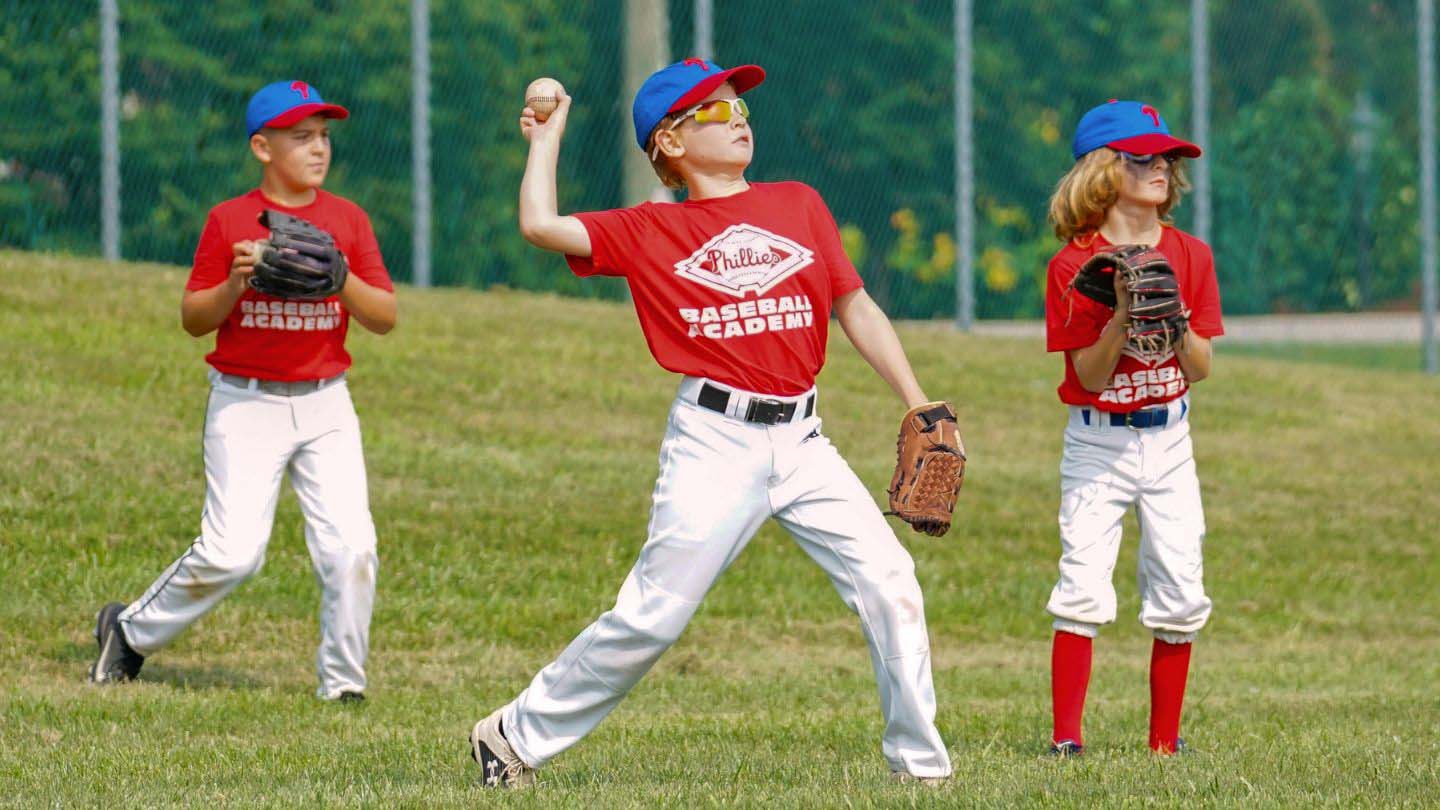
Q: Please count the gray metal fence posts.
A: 6